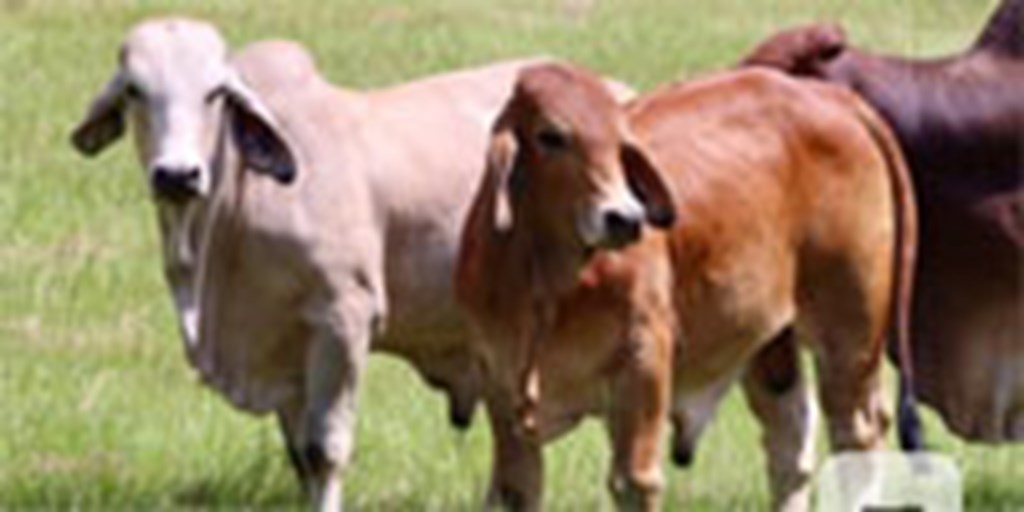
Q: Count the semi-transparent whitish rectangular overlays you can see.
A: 1